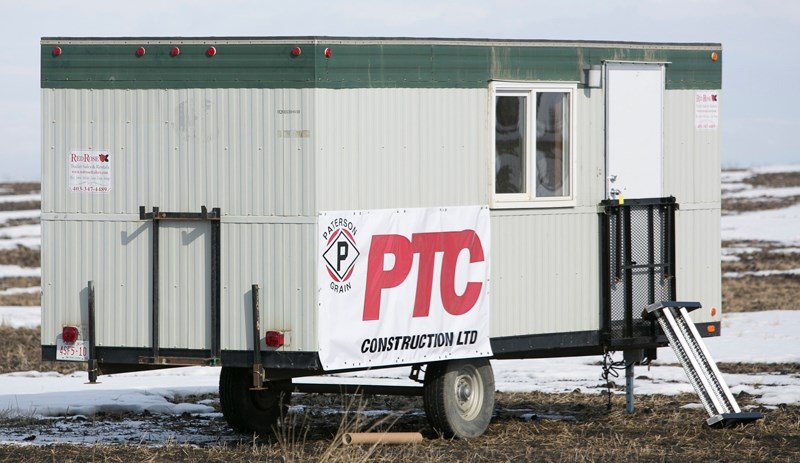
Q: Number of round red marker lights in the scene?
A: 6